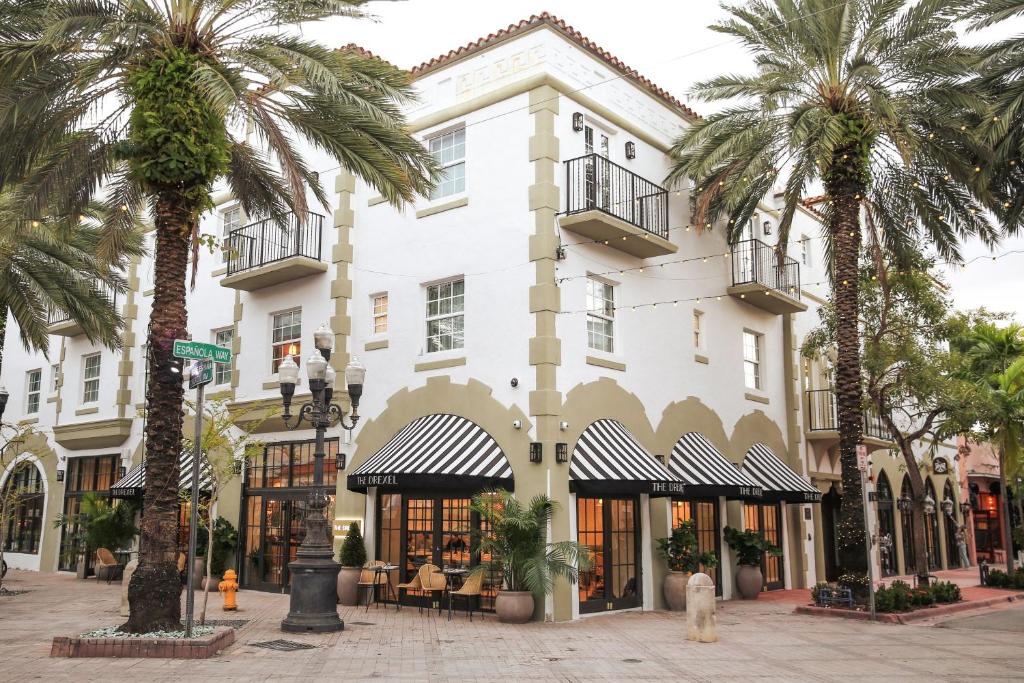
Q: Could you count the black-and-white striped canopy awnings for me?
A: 5